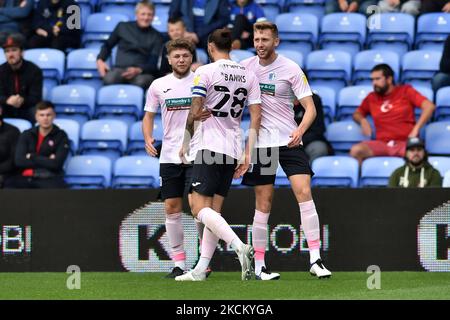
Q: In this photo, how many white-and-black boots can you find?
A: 2